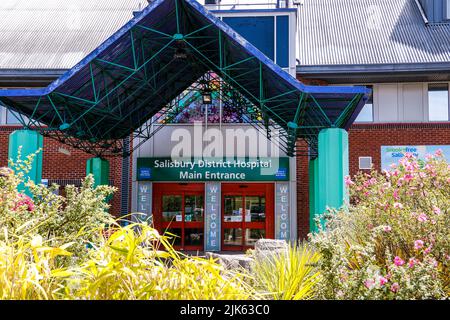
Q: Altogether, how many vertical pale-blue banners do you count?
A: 3